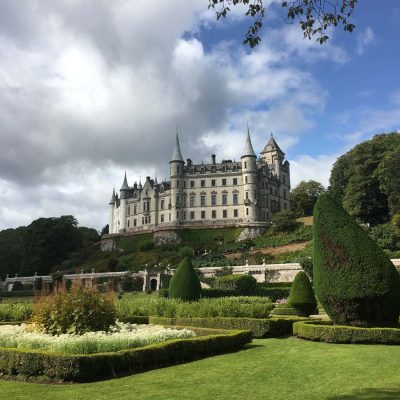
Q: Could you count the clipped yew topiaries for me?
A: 3